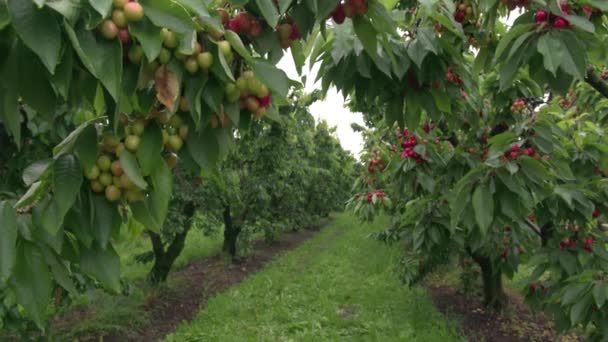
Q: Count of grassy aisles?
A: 1